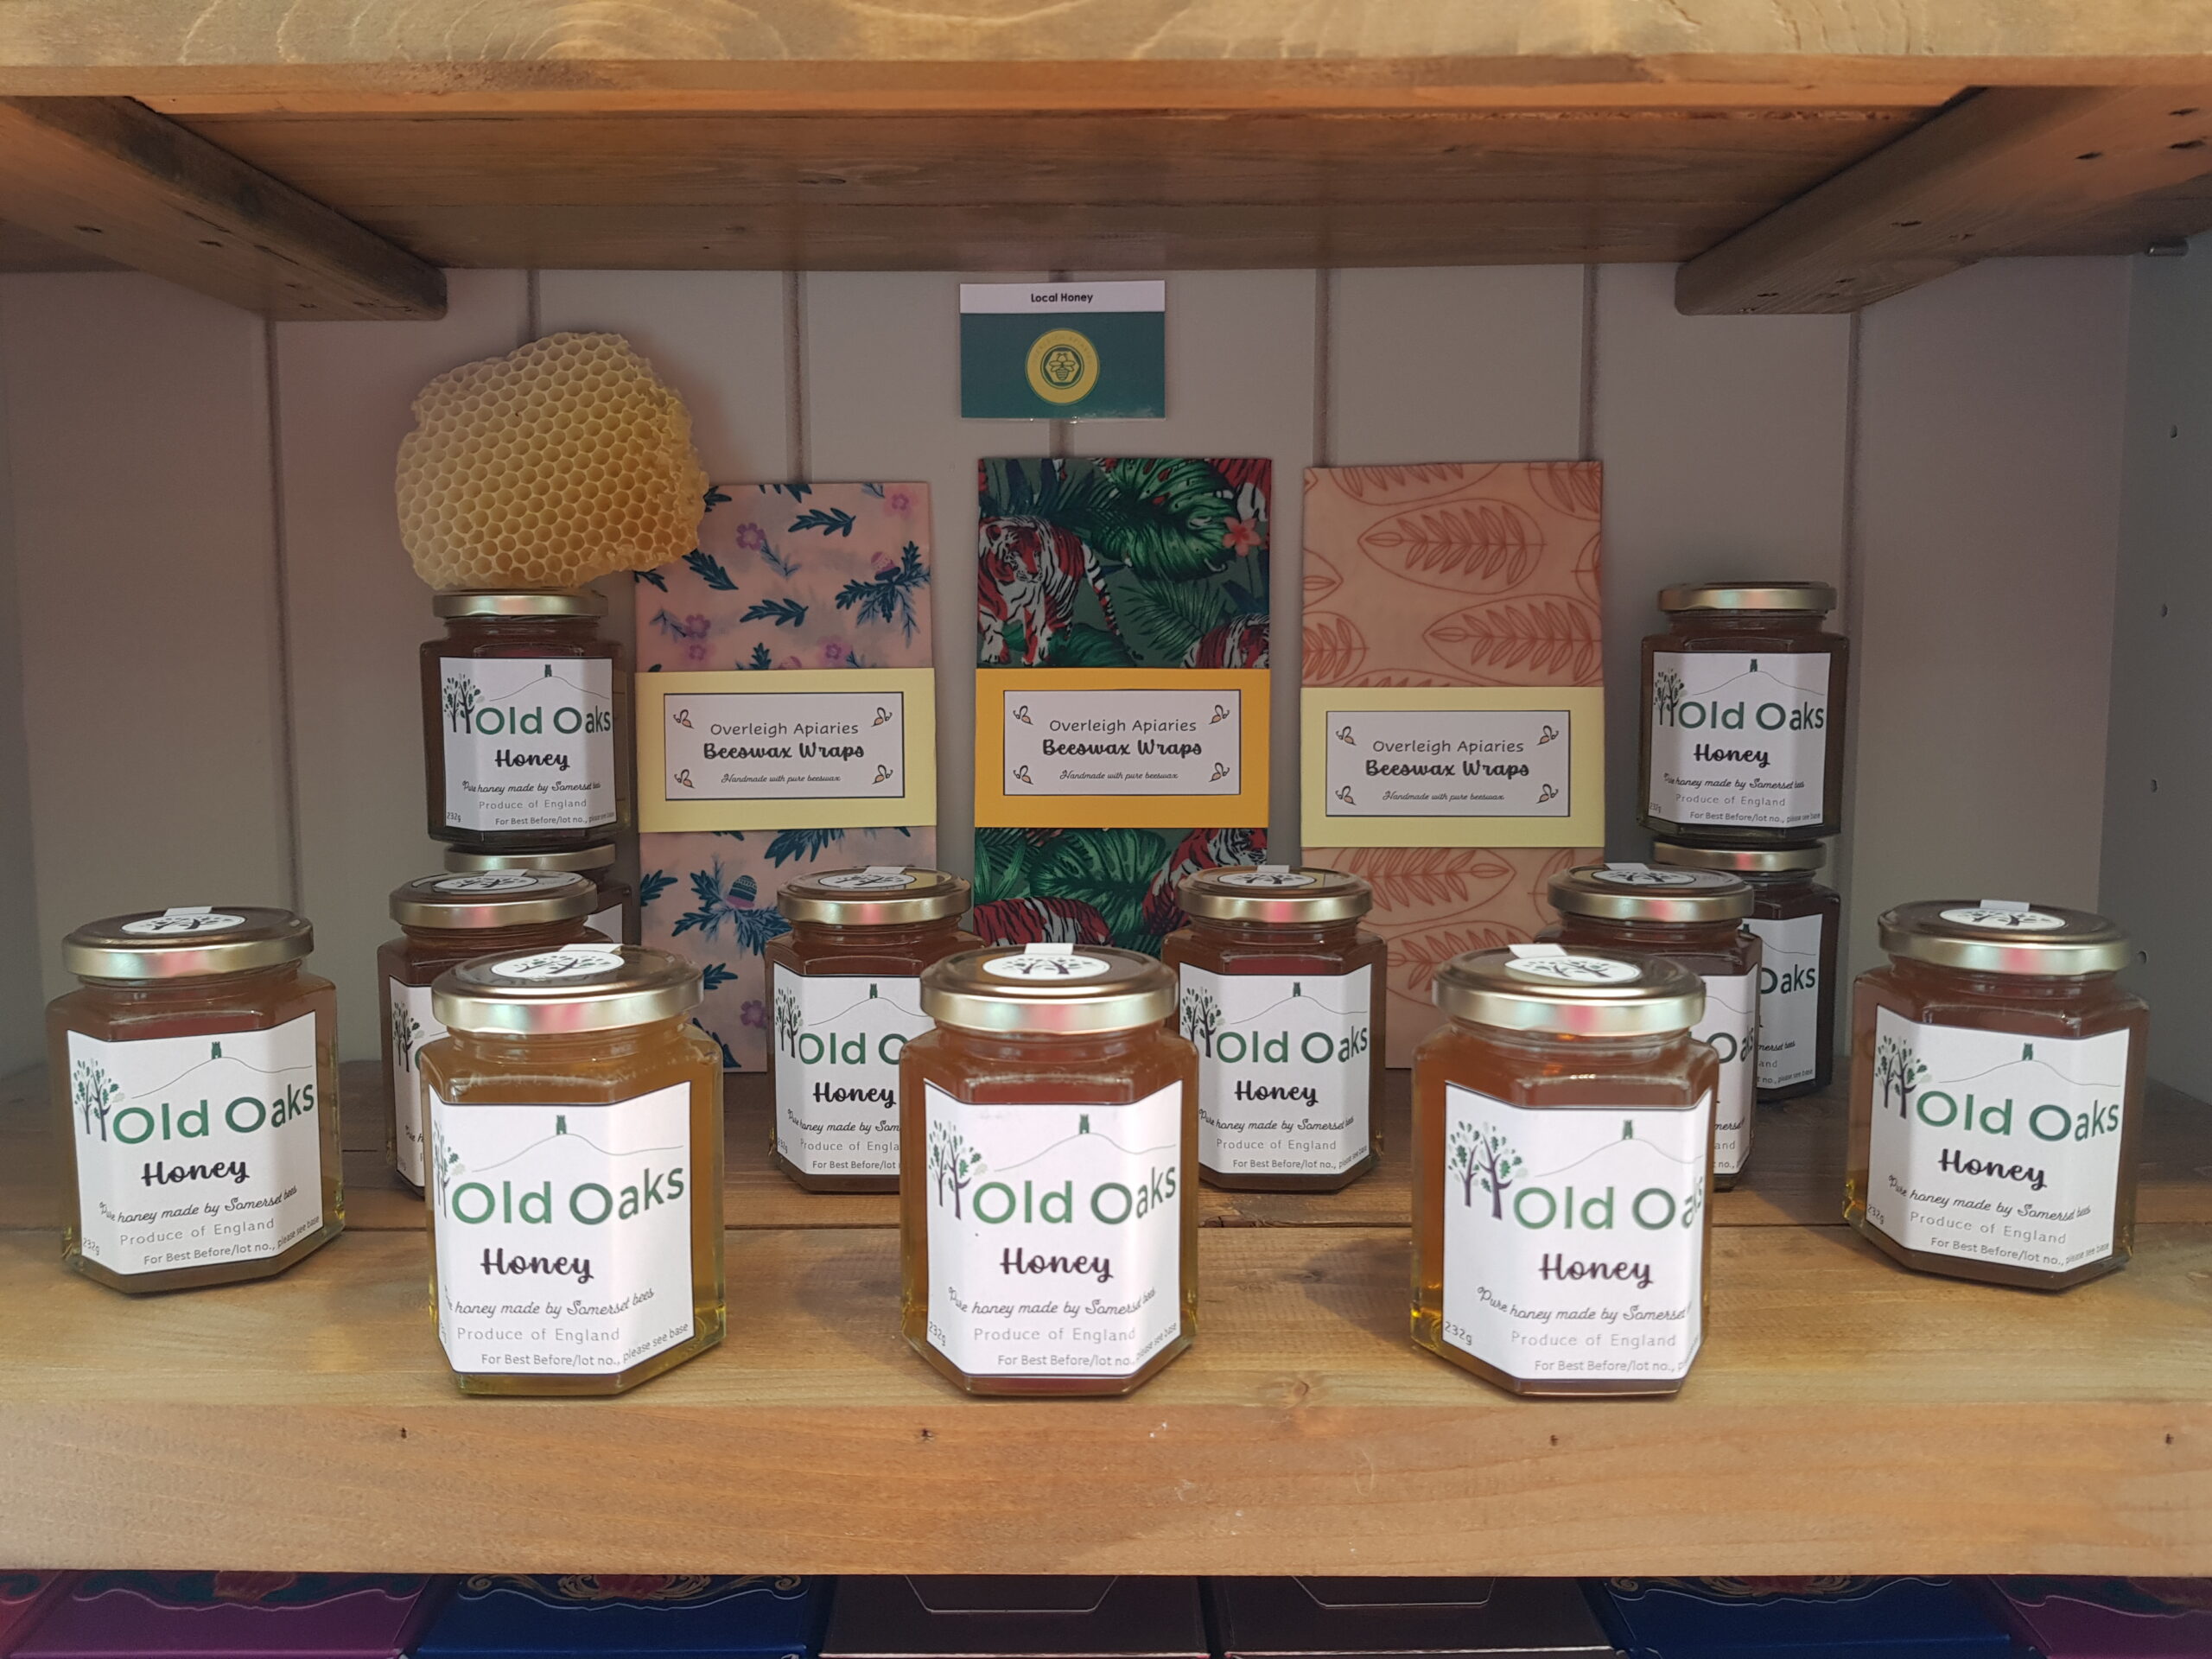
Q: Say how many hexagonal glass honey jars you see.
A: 13